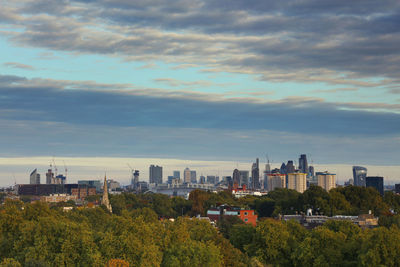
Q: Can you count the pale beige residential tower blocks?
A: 3